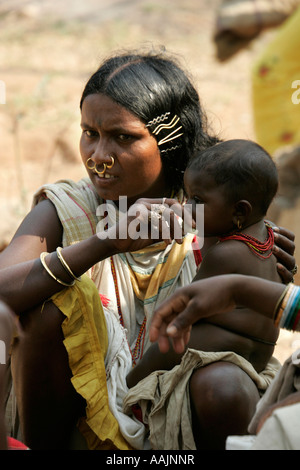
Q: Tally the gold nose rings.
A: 3